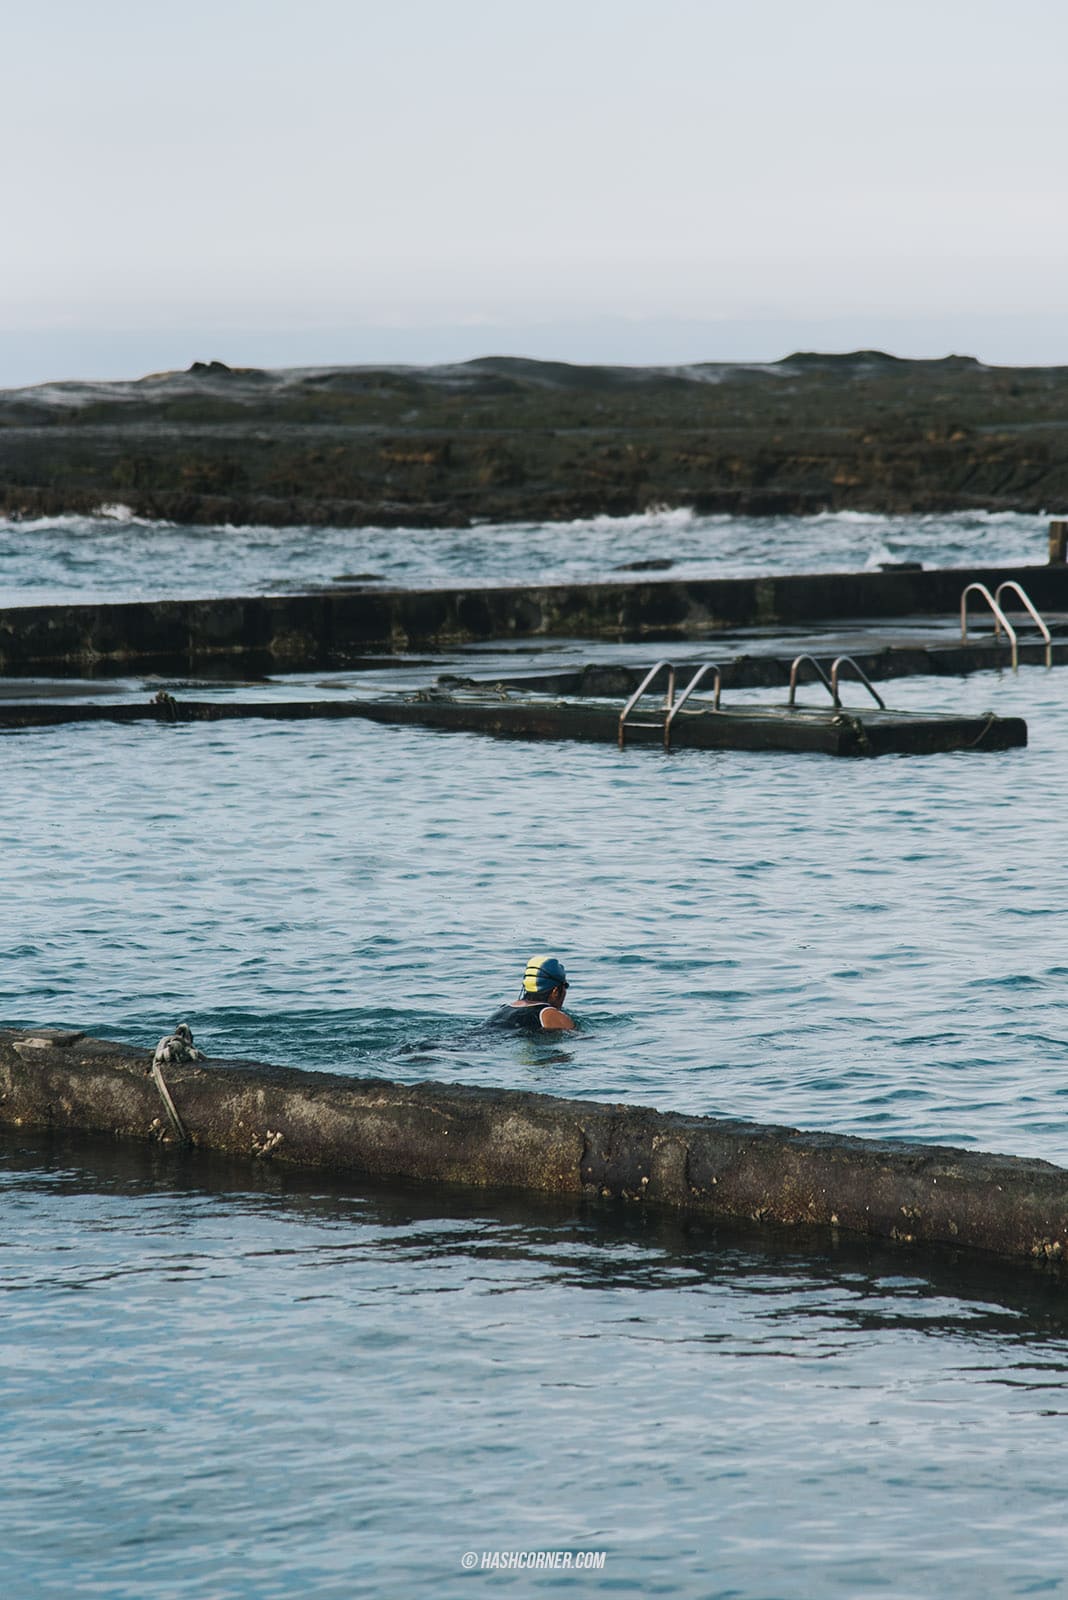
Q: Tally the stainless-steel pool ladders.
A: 3